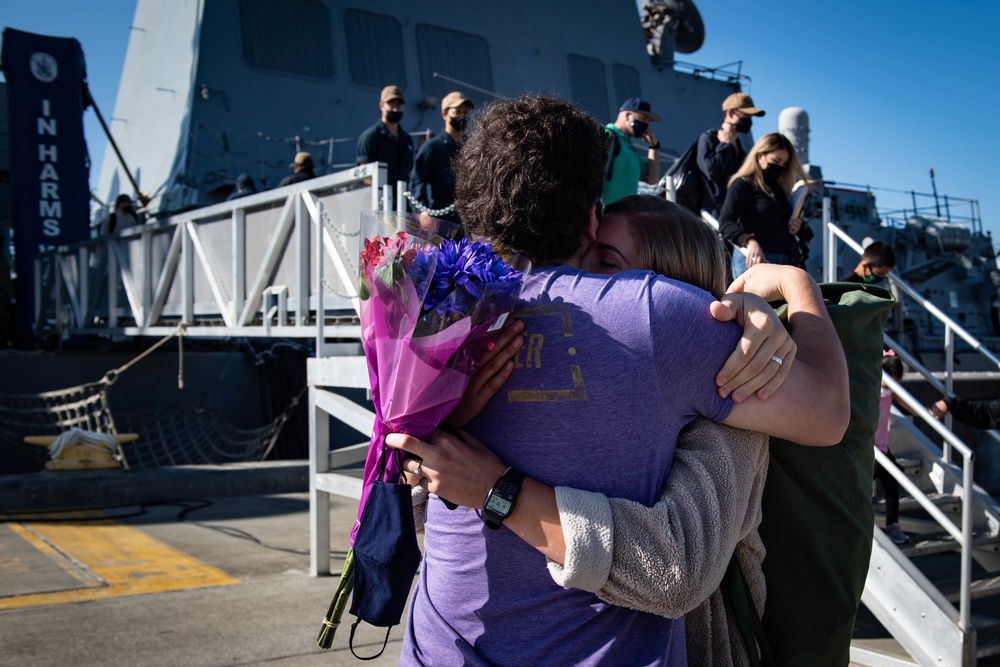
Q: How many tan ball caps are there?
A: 4